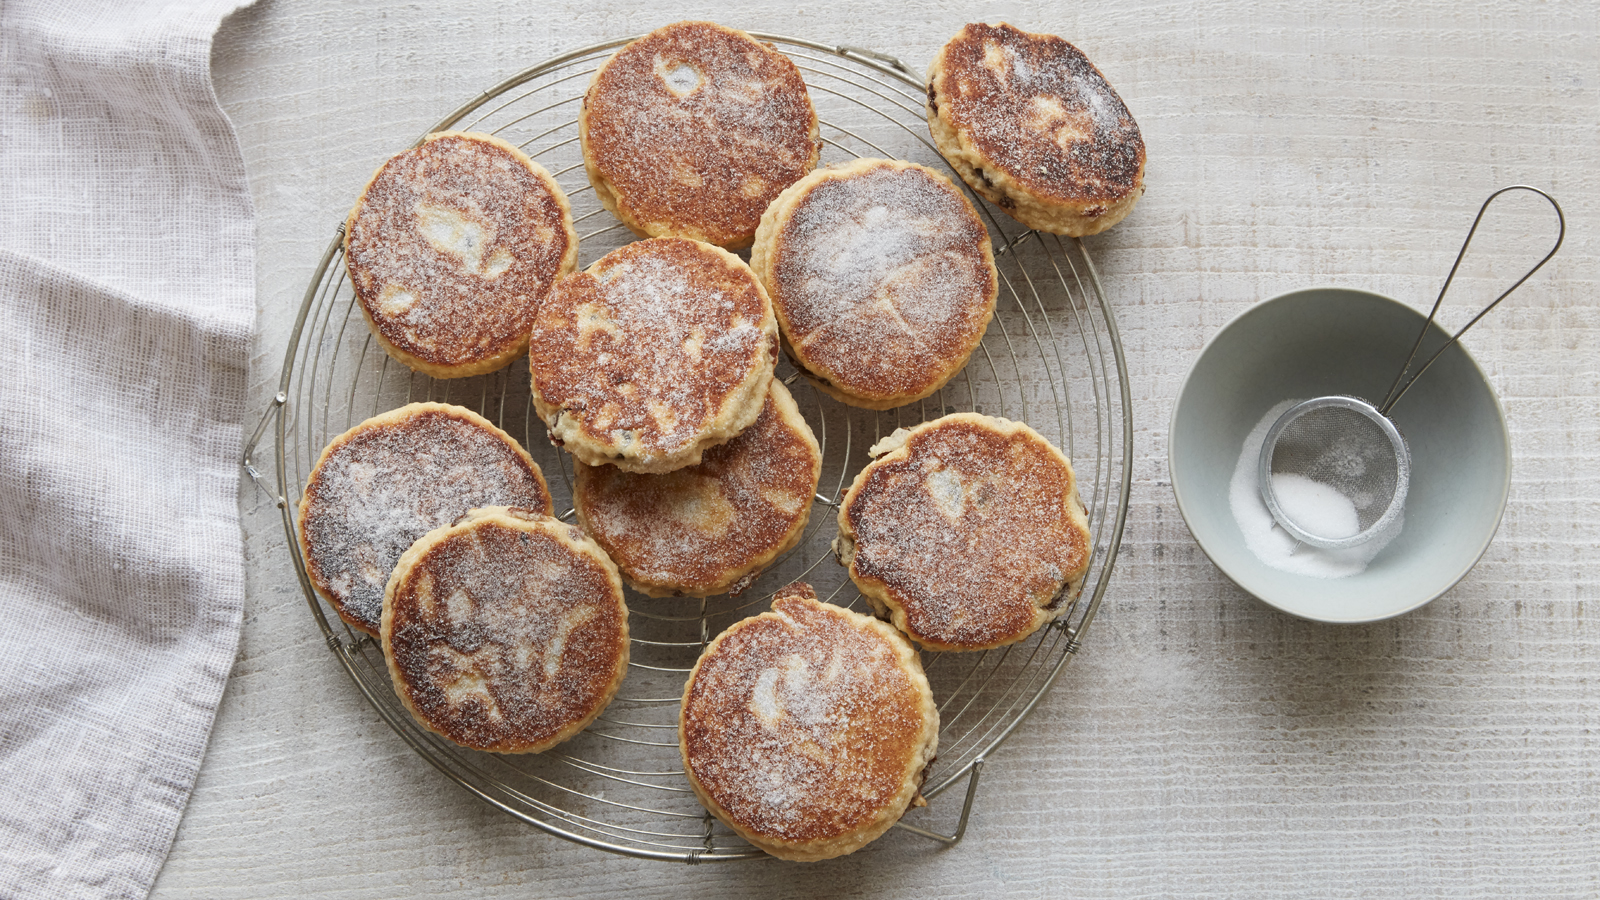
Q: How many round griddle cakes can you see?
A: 10